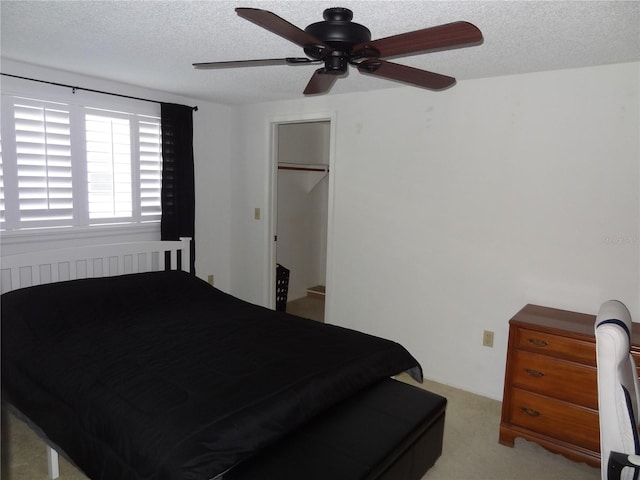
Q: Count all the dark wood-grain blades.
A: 5